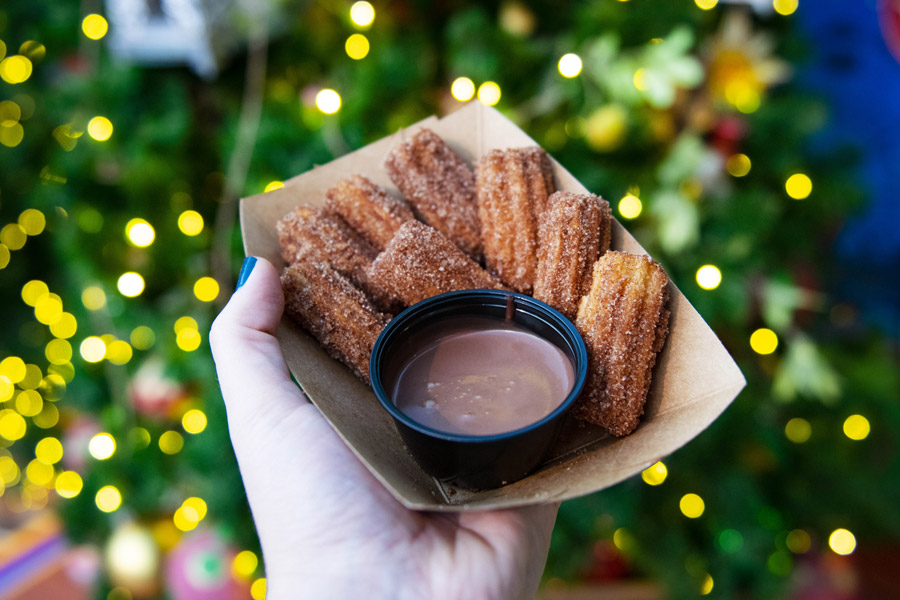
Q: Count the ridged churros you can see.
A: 8